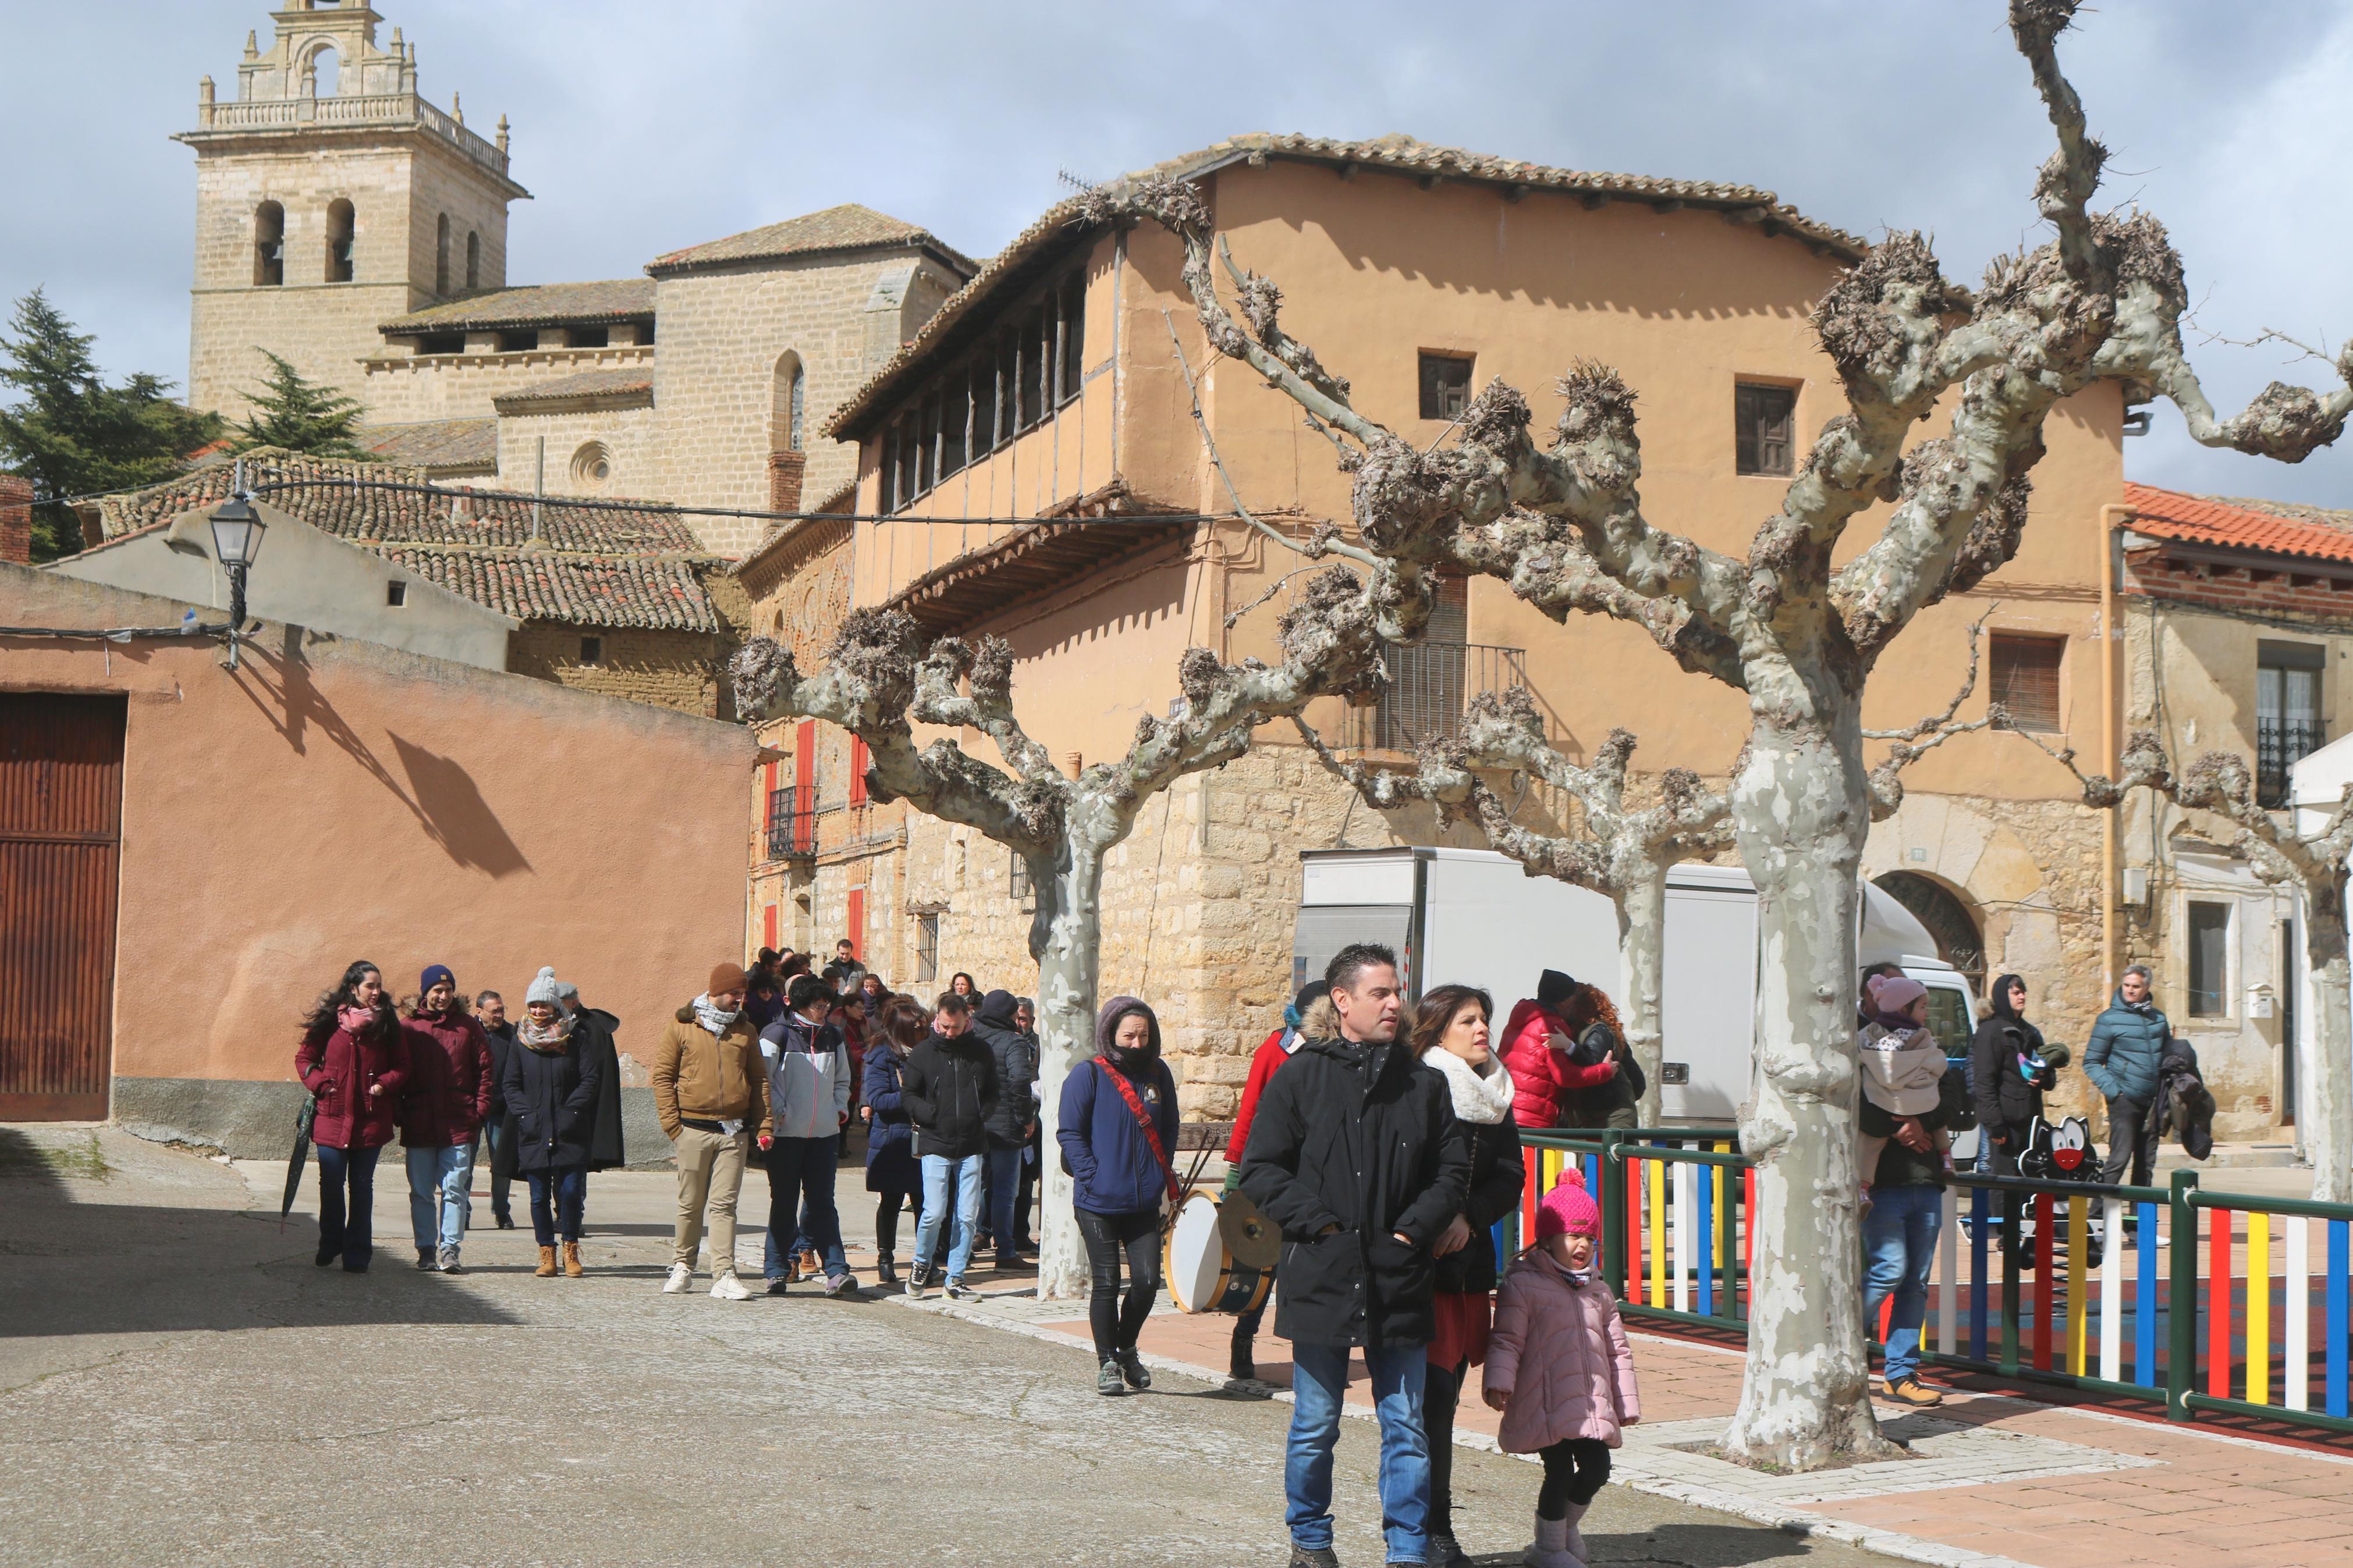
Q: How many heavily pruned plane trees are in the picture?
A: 4